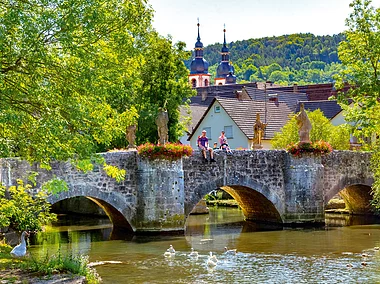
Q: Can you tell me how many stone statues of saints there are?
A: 4